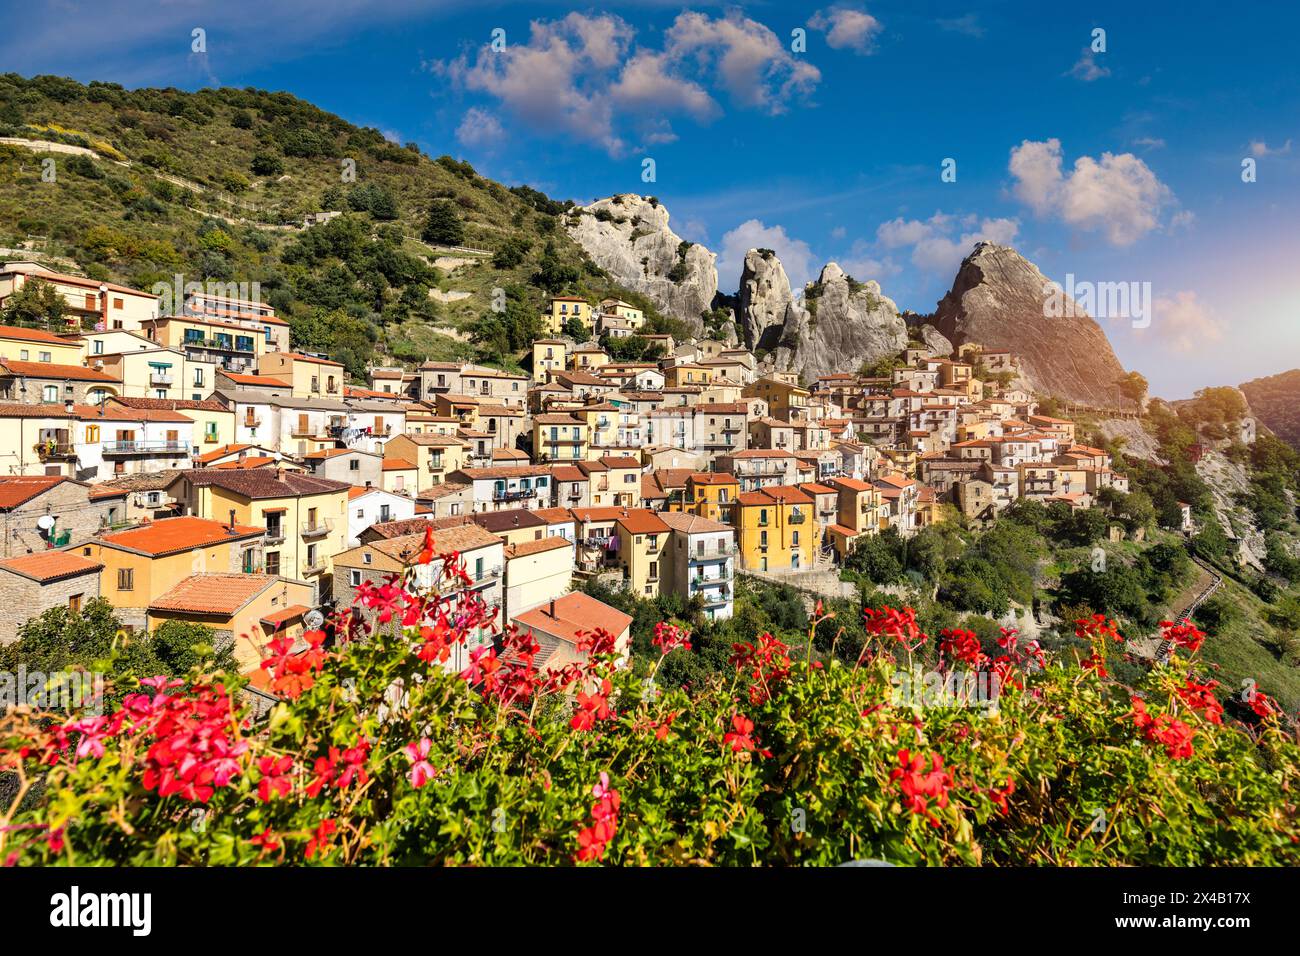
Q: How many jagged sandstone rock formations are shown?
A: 4